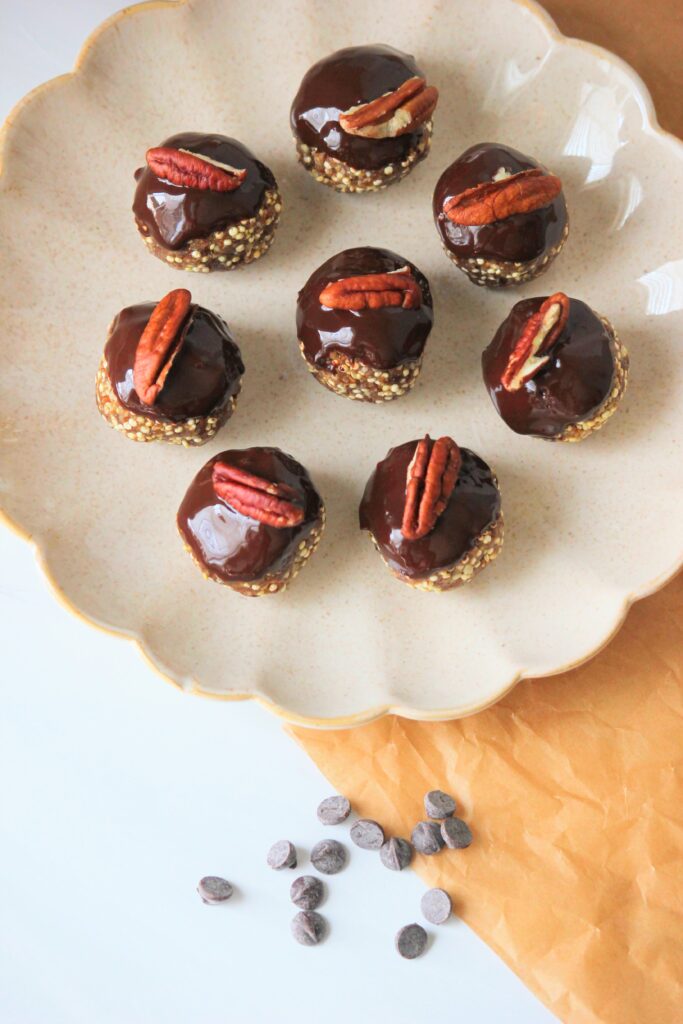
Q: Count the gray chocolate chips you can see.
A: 13